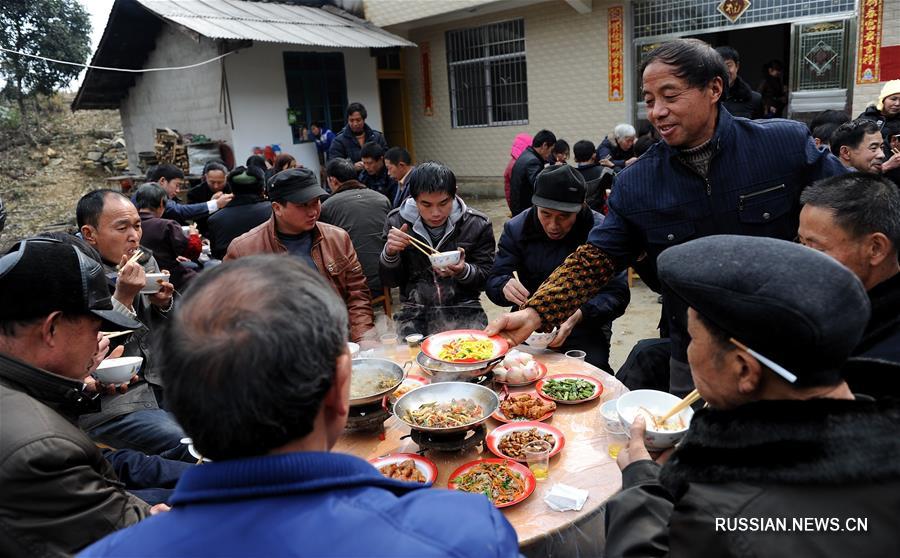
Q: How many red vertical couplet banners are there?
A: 3